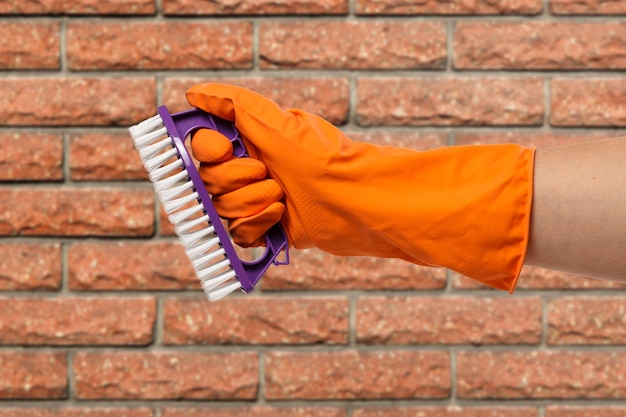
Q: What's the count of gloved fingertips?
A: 5